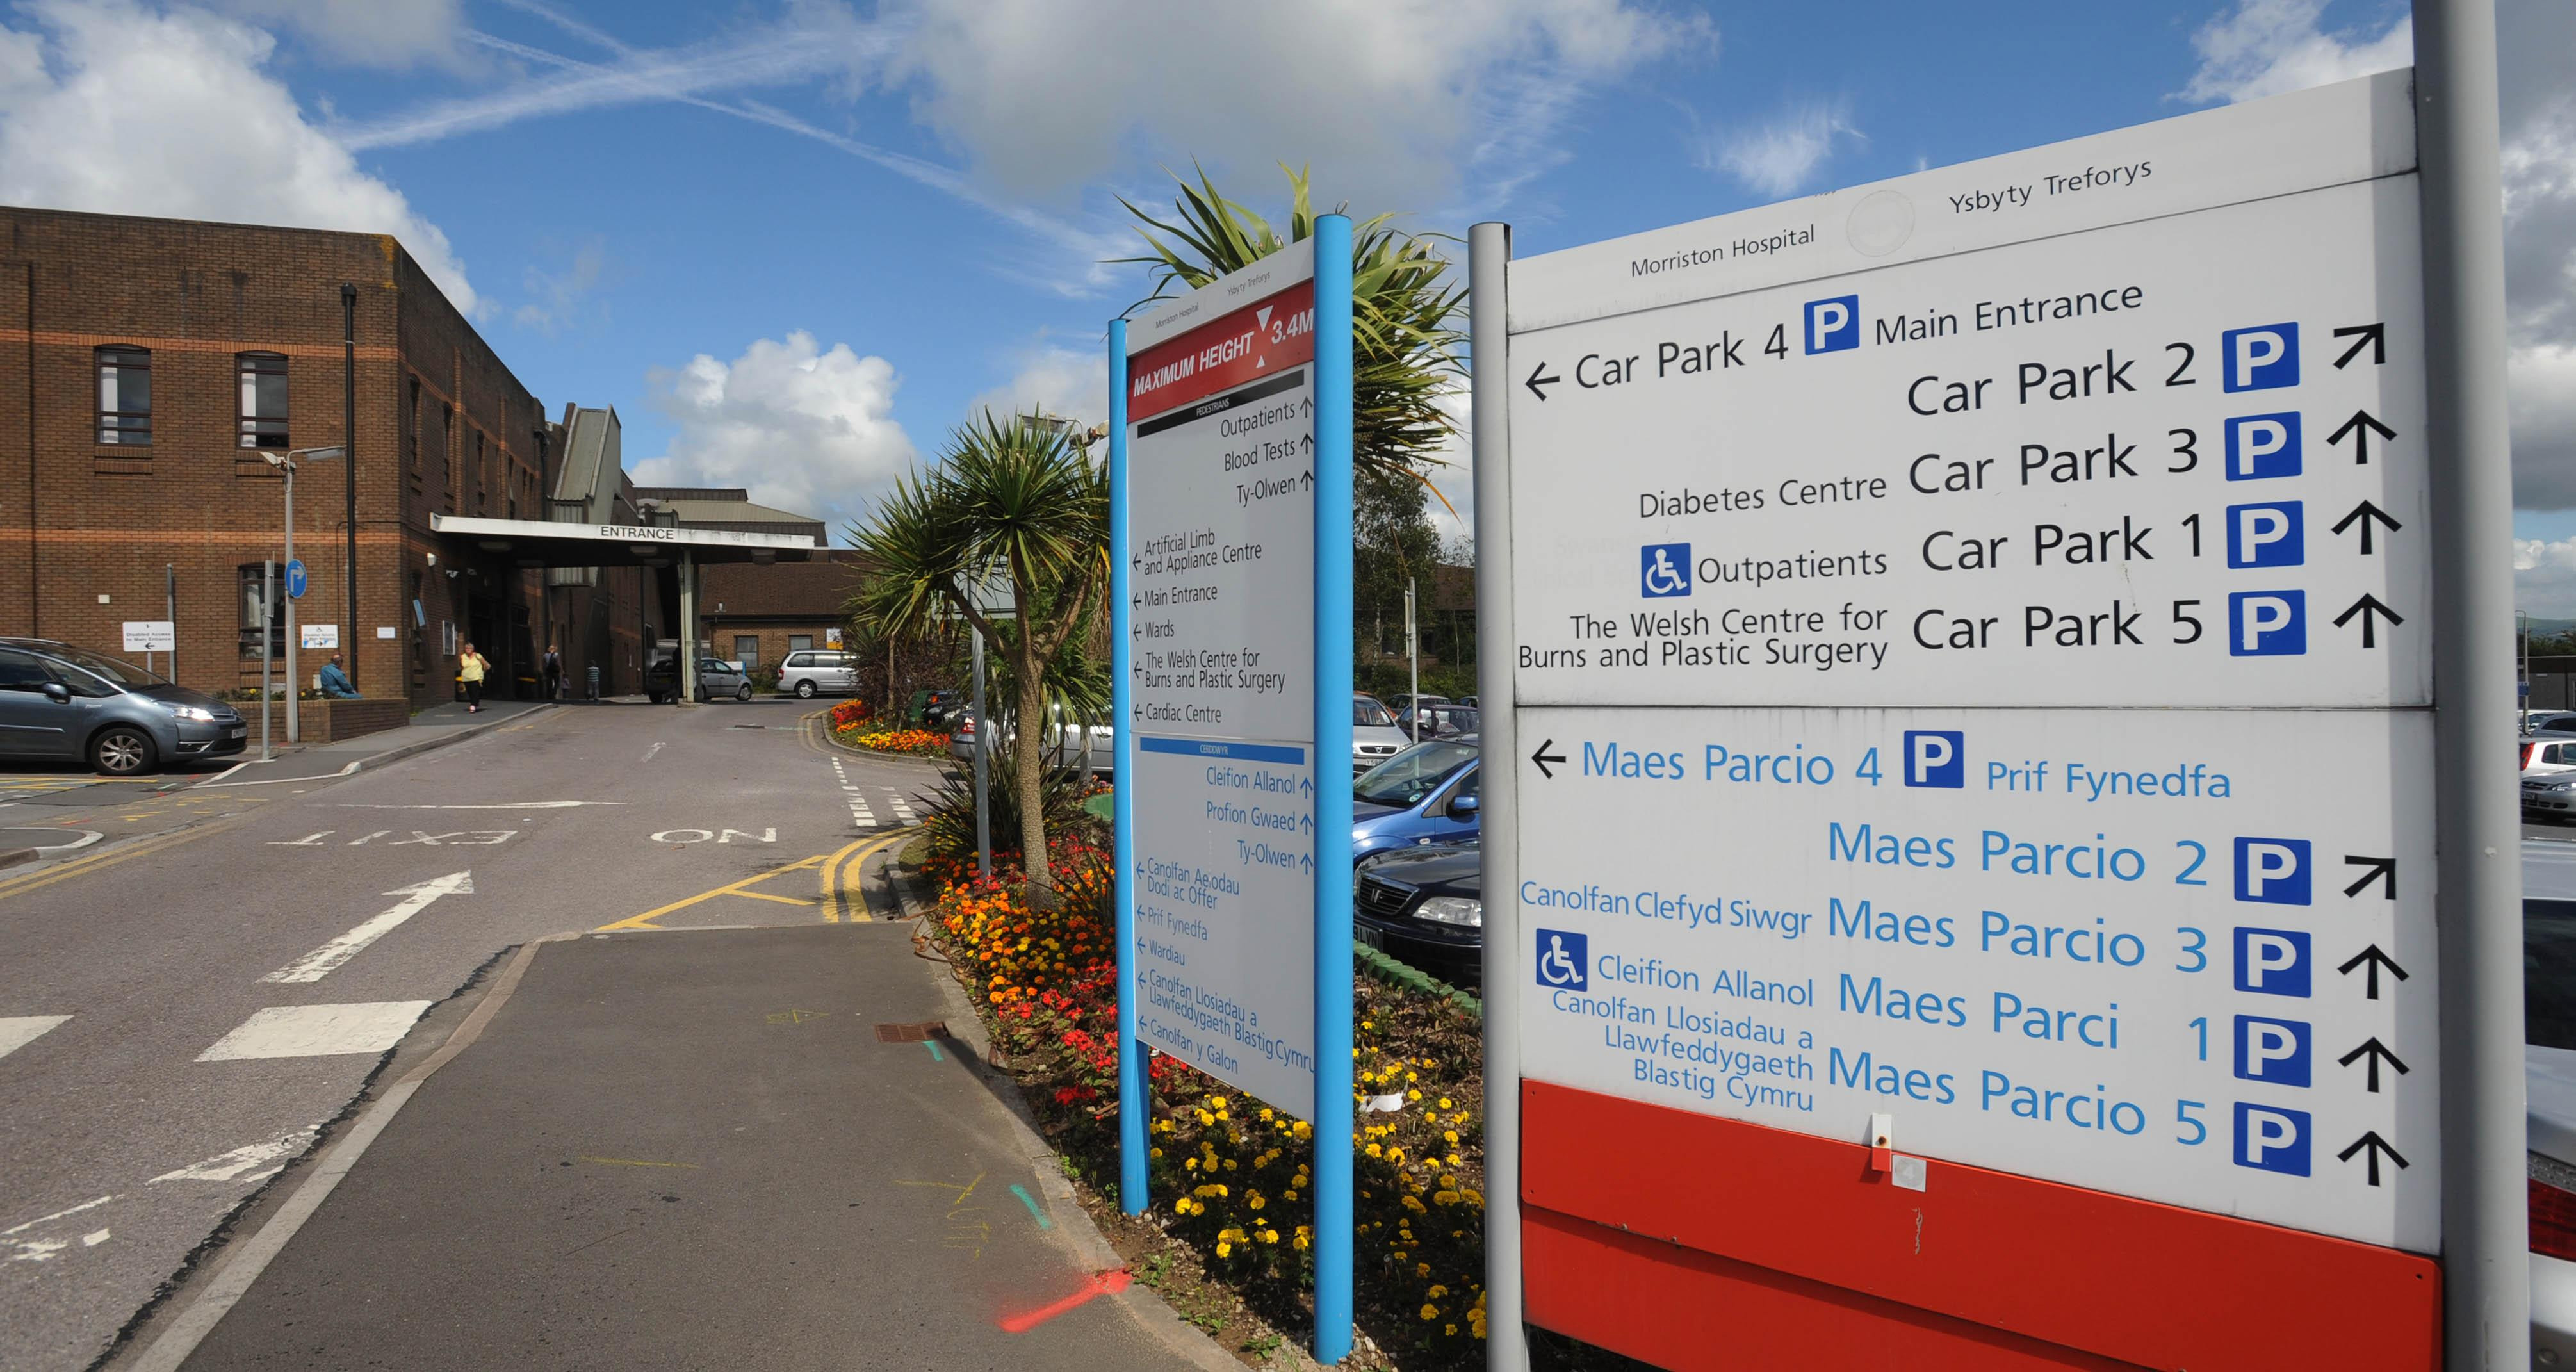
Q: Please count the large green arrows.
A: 0